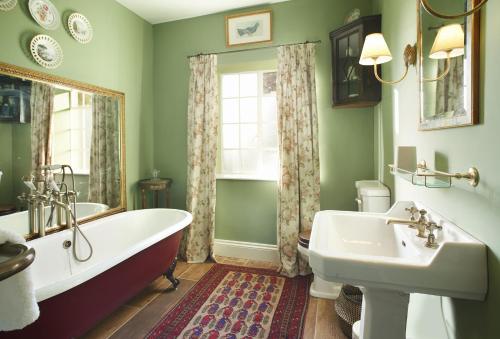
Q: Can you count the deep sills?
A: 1